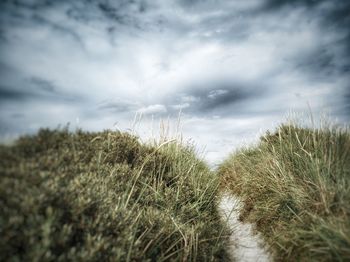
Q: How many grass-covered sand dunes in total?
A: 2